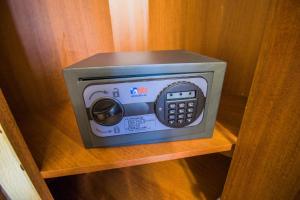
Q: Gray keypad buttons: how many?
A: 12